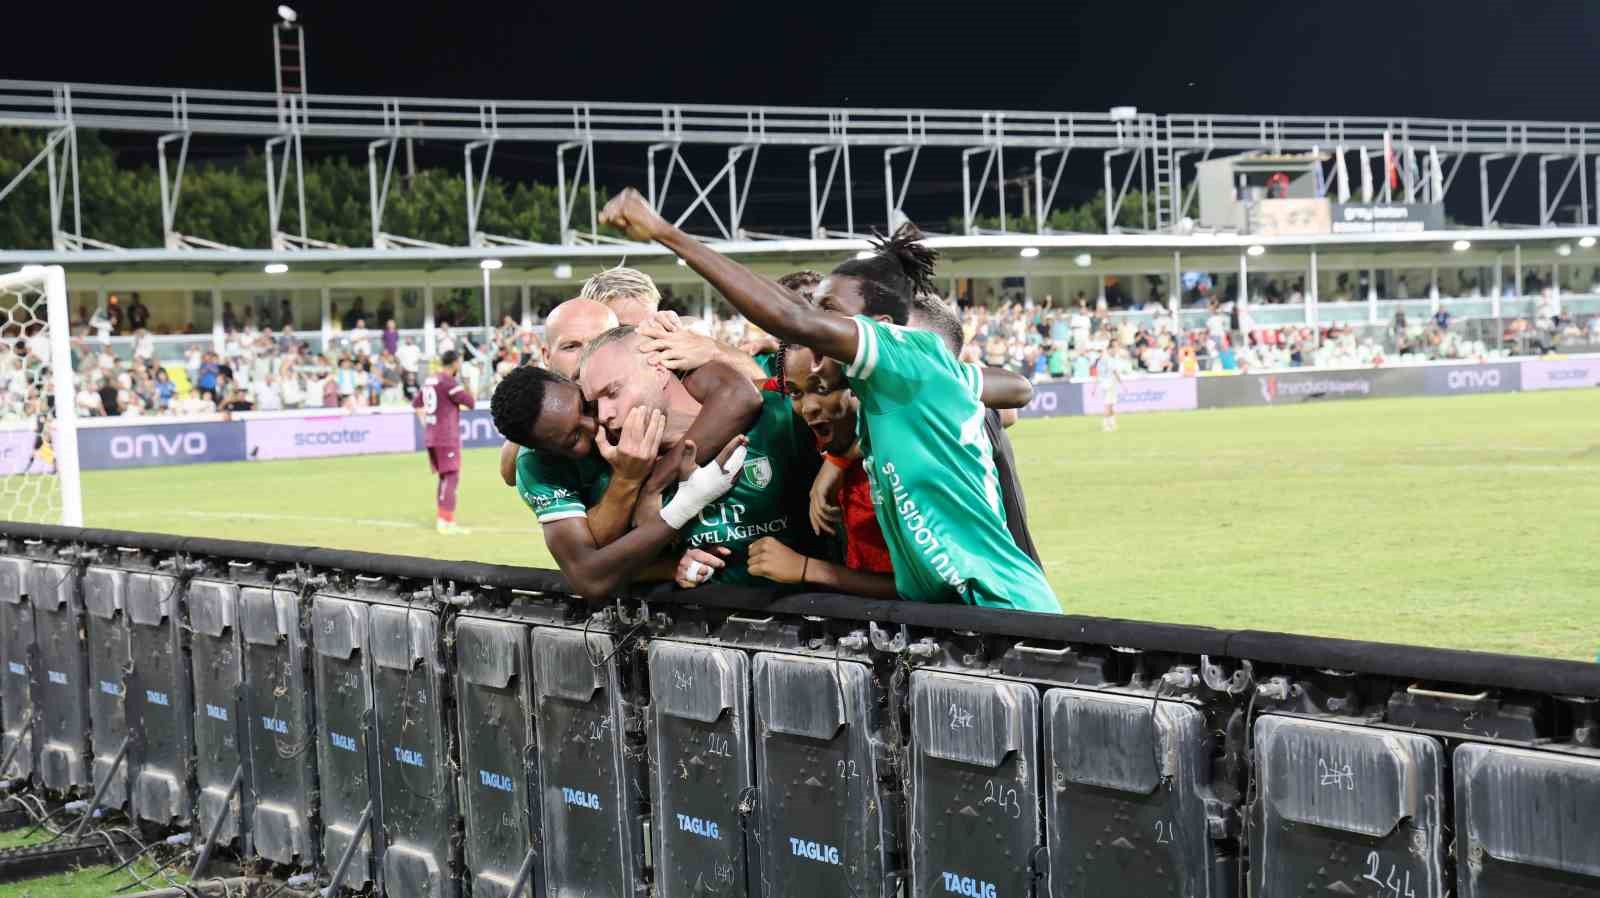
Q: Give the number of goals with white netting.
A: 1